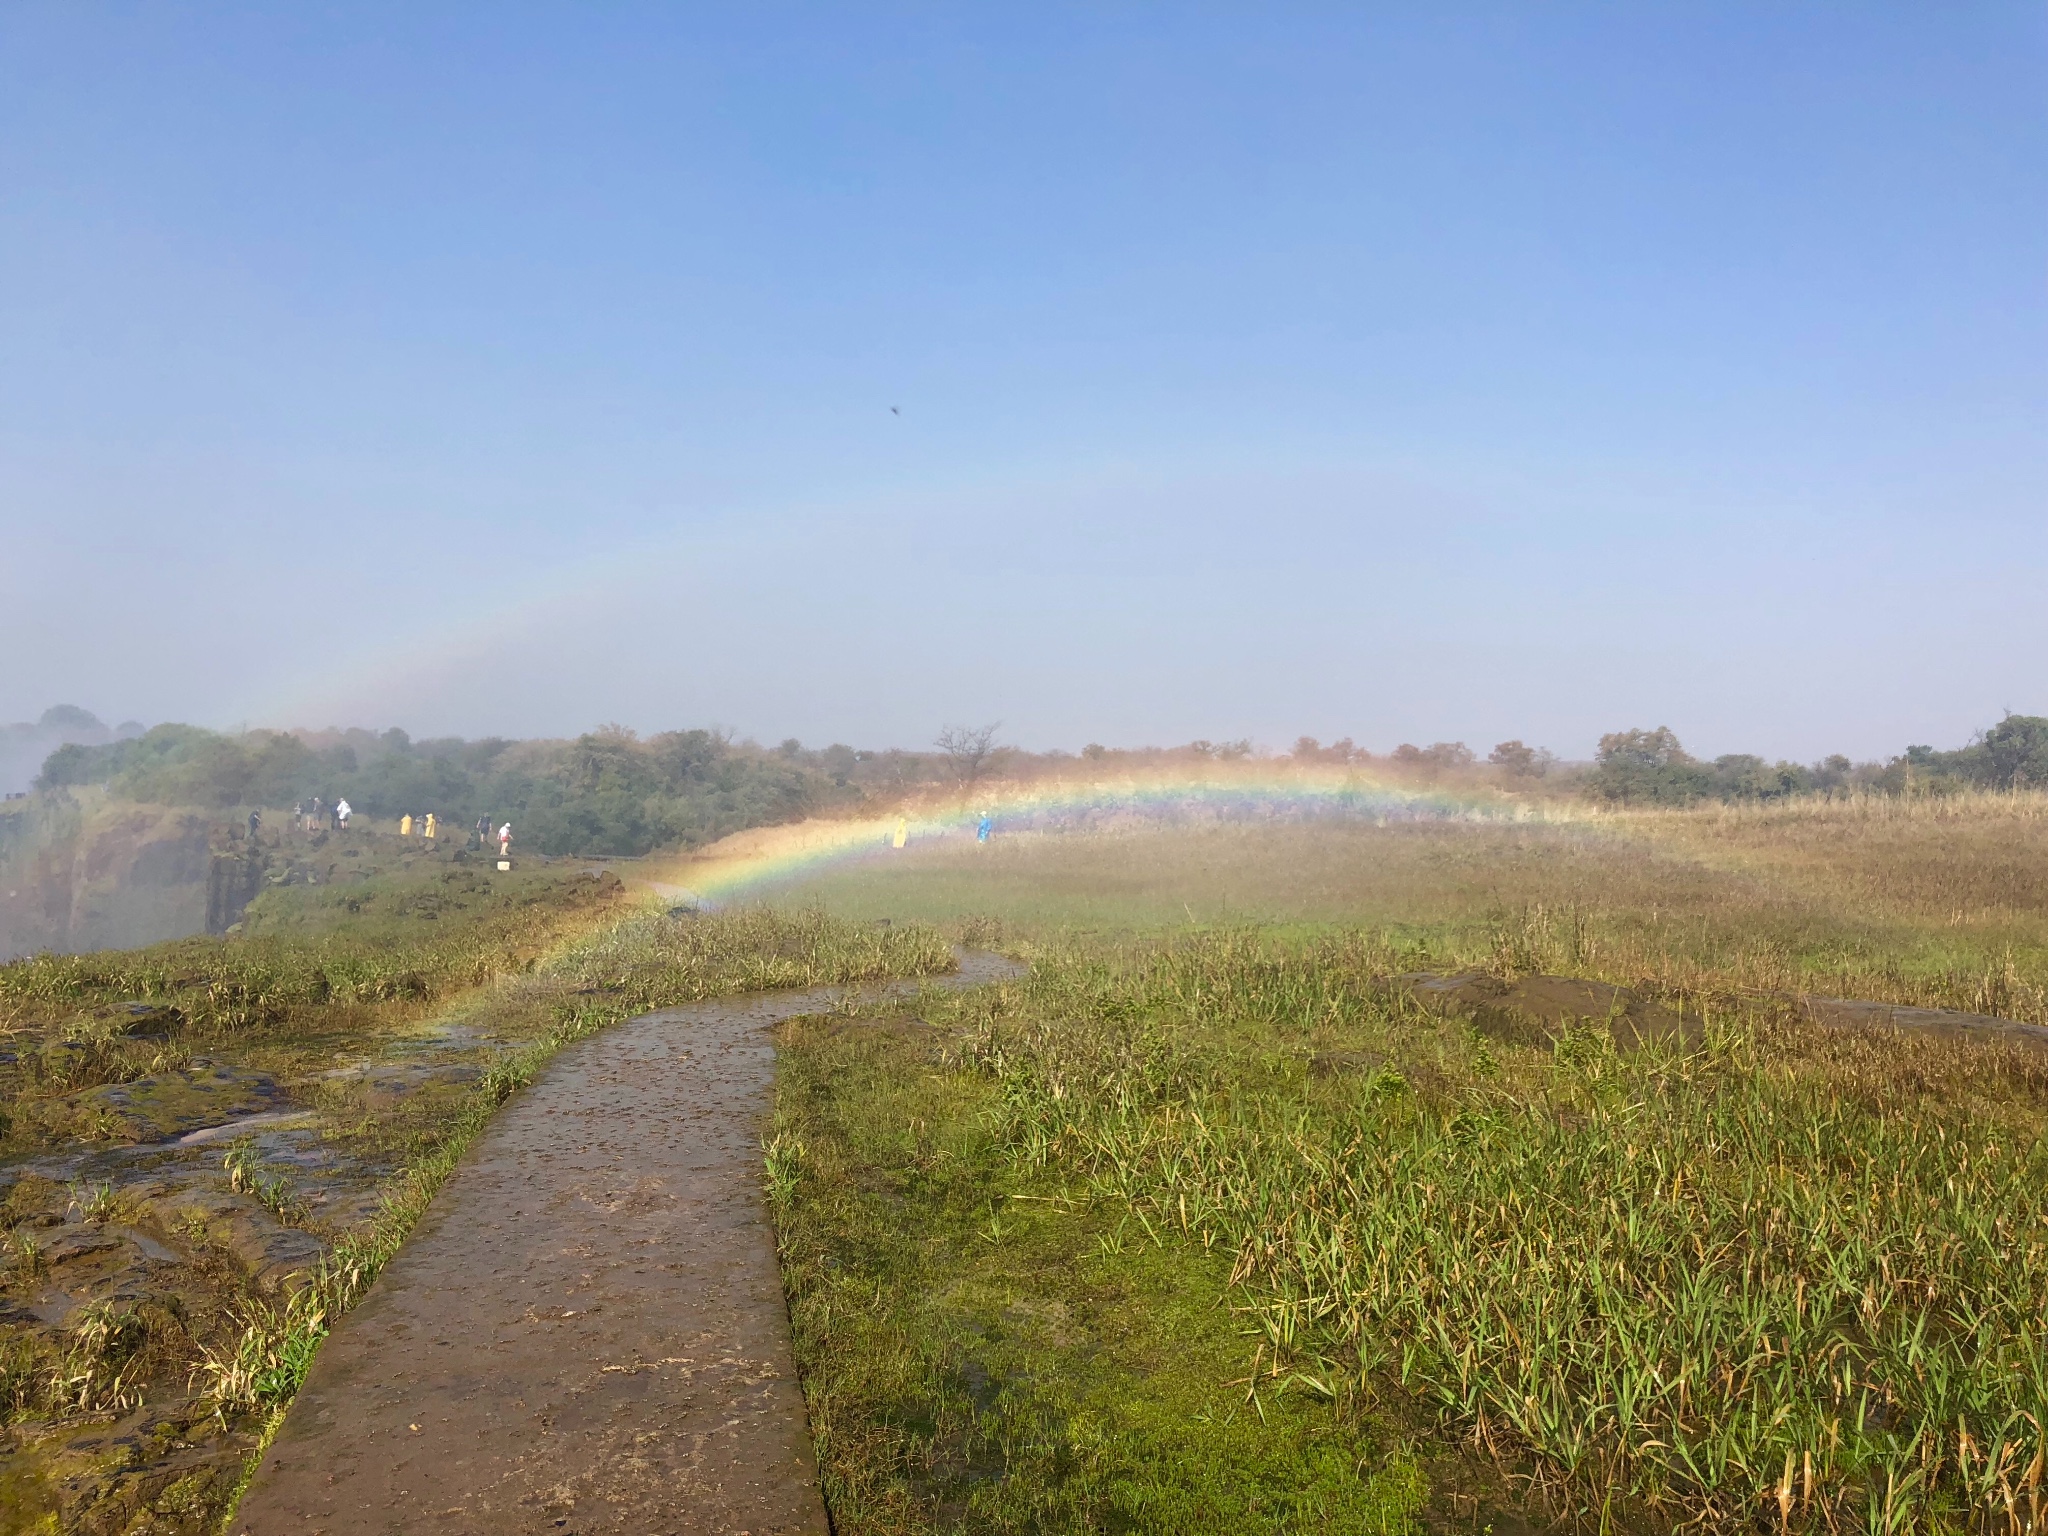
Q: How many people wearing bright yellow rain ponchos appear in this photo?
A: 3